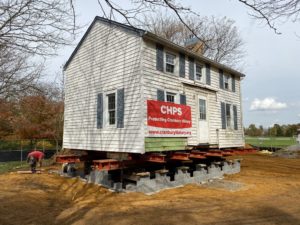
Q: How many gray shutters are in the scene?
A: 12